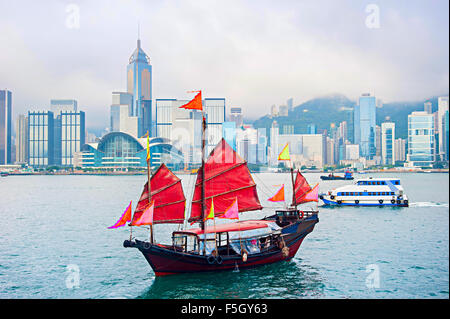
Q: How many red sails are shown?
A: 3